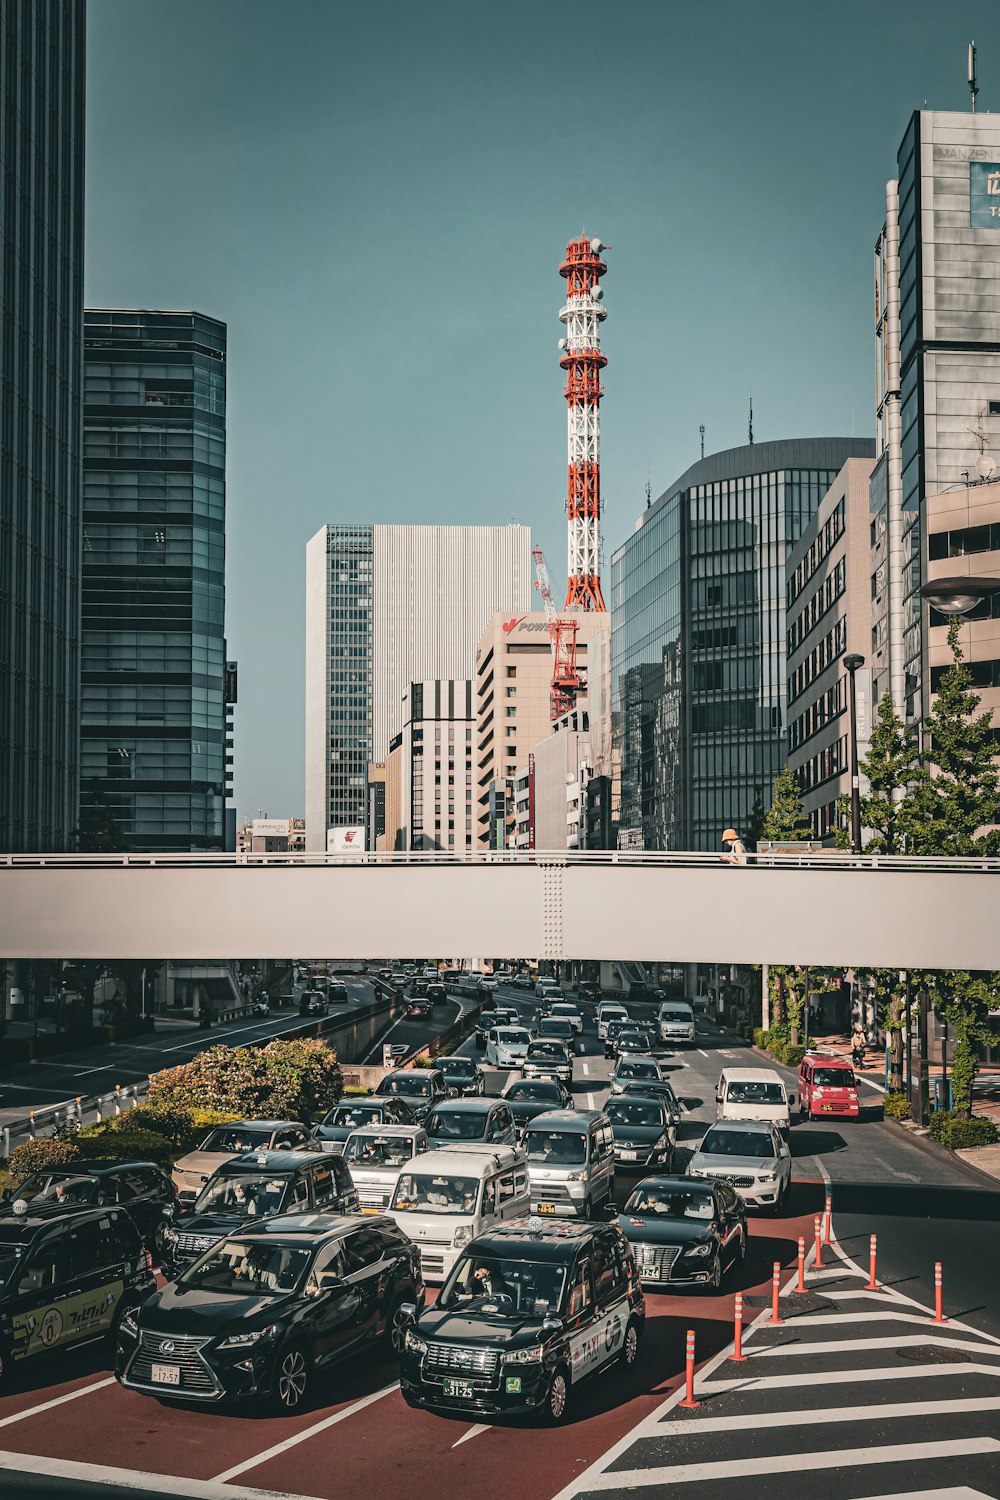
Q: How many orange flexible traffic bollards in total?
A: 8